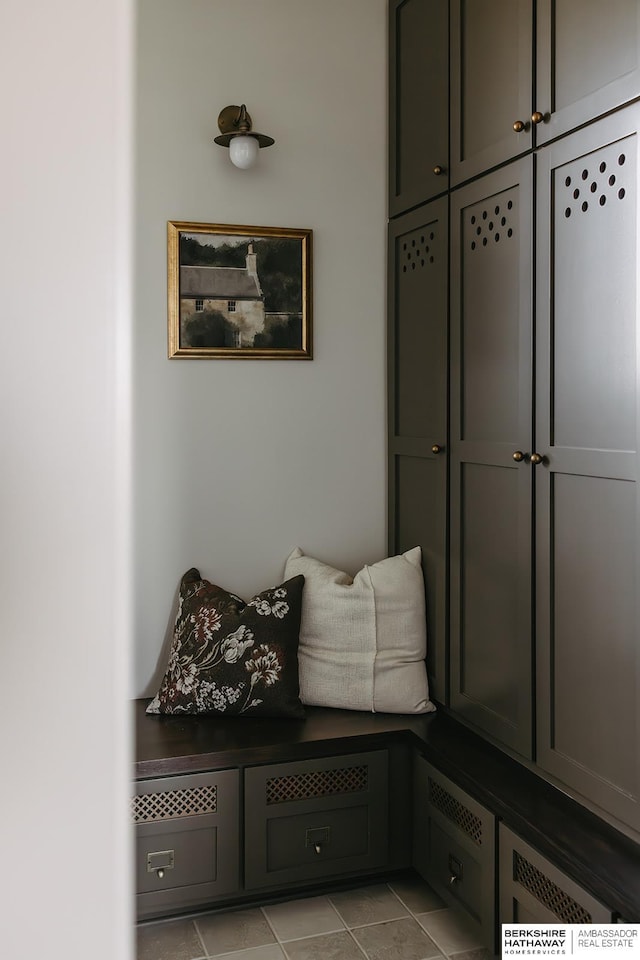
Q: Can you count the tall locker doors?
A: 3